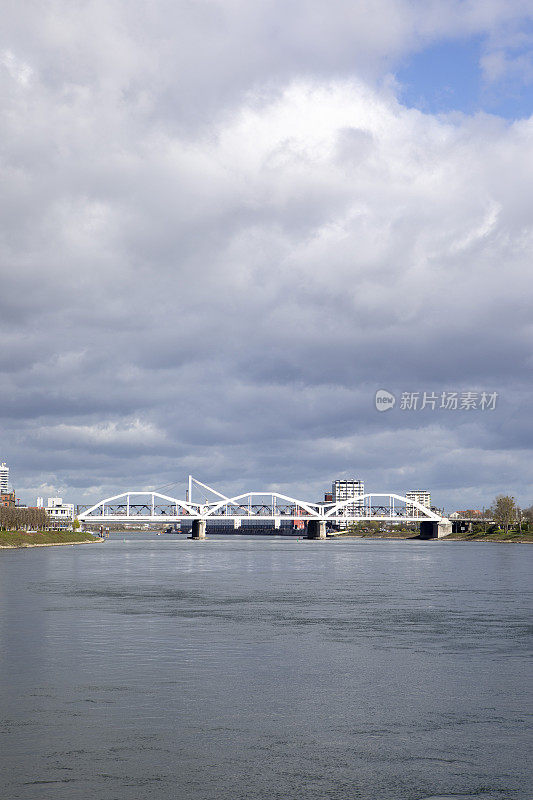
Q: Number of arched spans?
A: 3